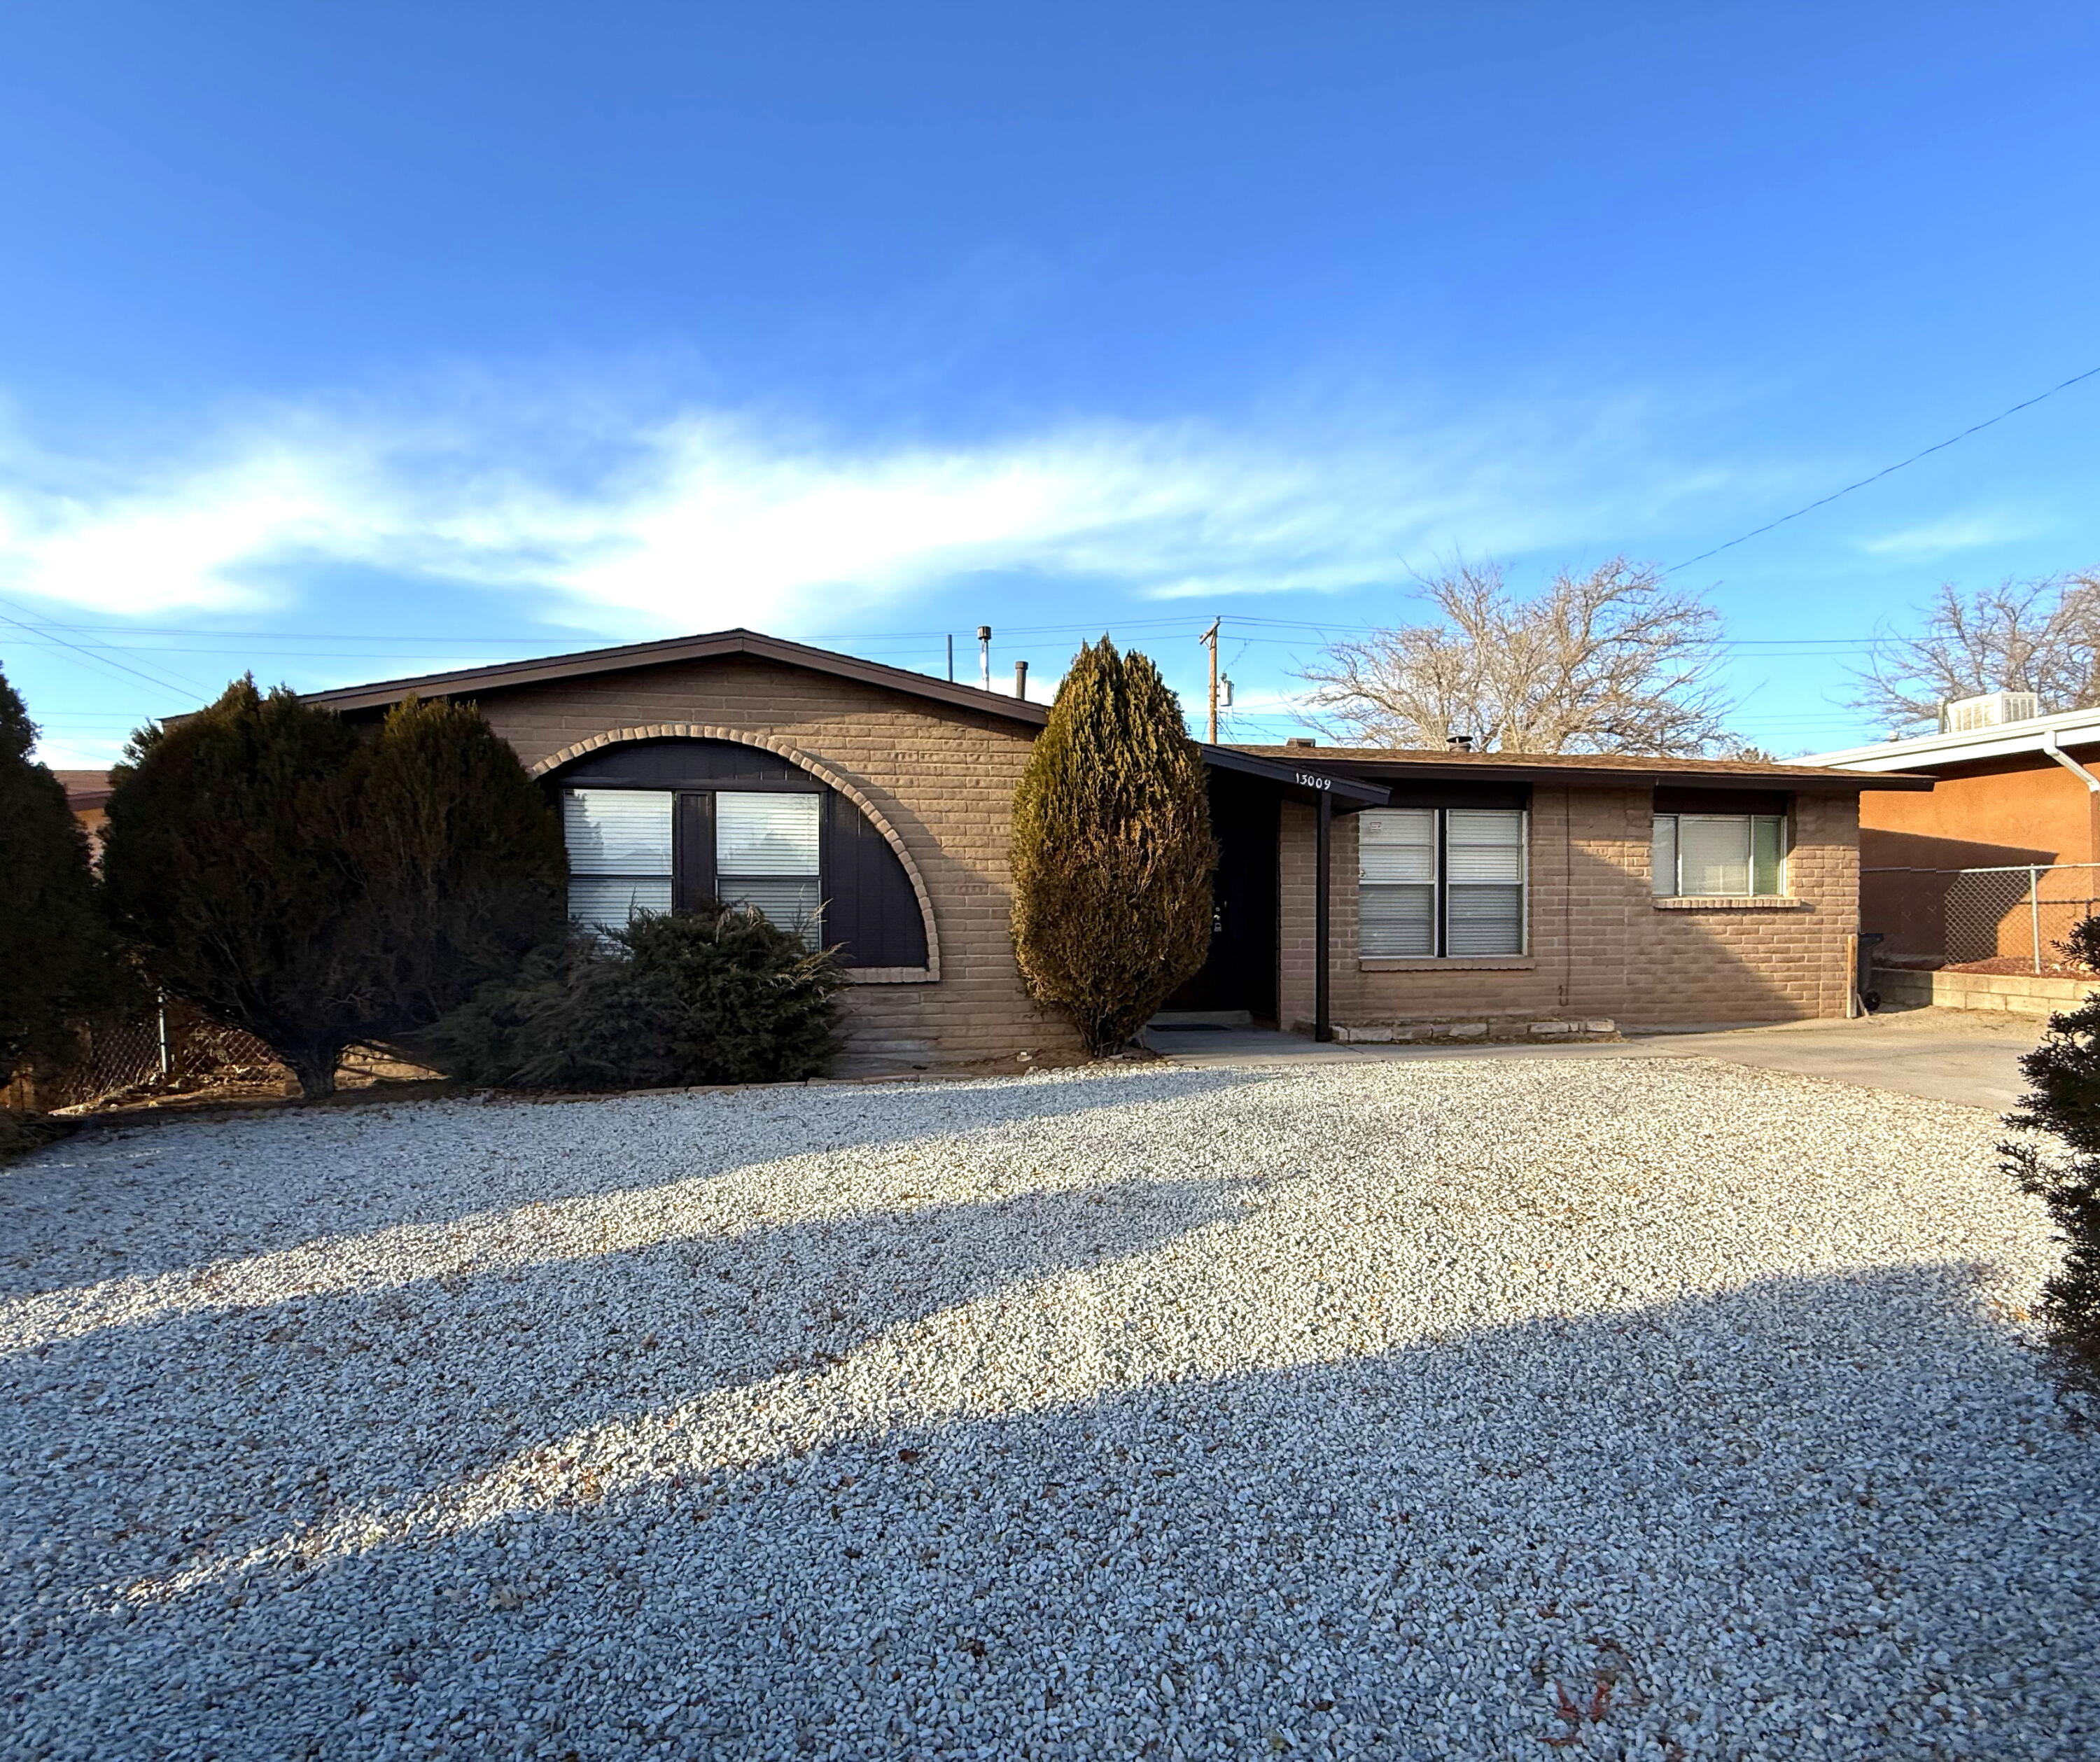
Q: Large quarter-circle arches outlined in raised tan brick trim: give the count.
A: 1